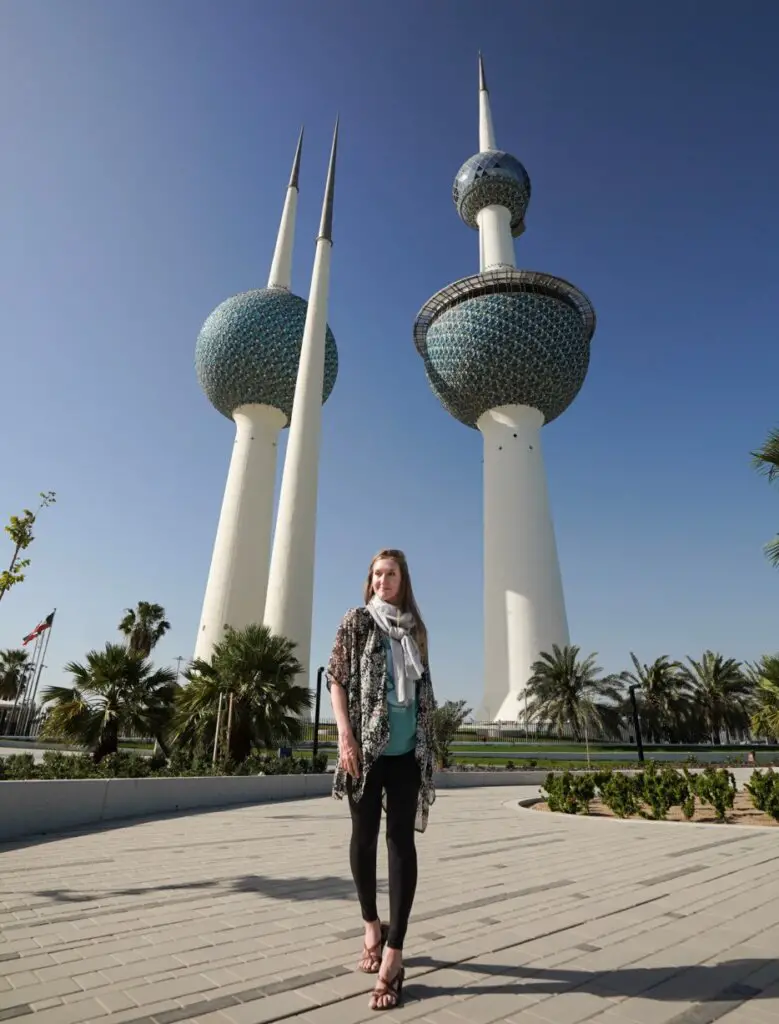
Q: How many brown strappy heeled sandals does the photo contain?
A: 2